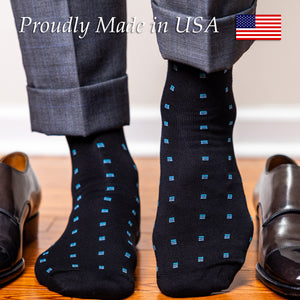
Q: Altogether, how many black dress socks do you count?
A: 2